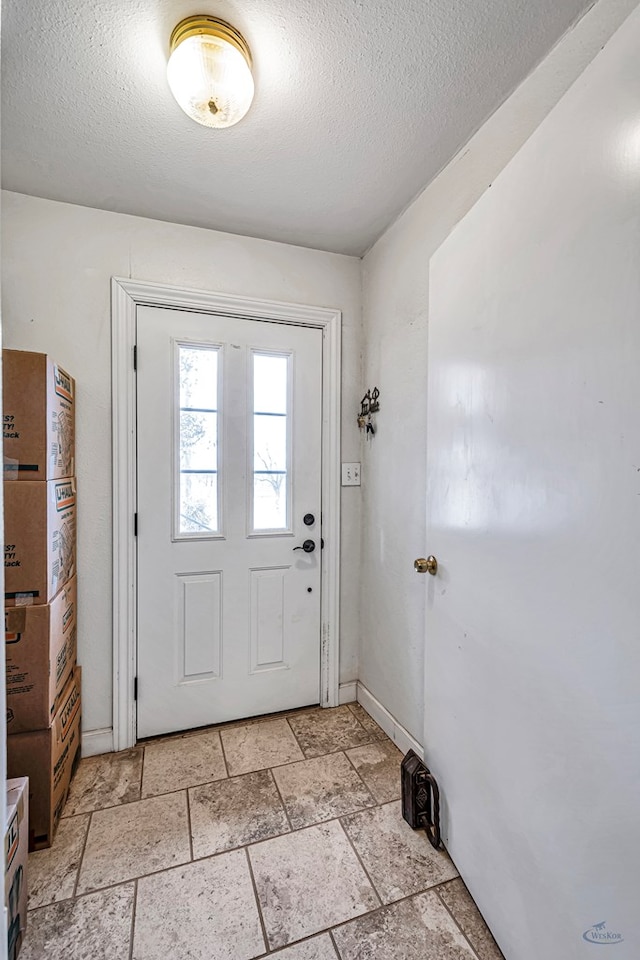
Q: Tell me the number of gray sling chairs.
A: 0